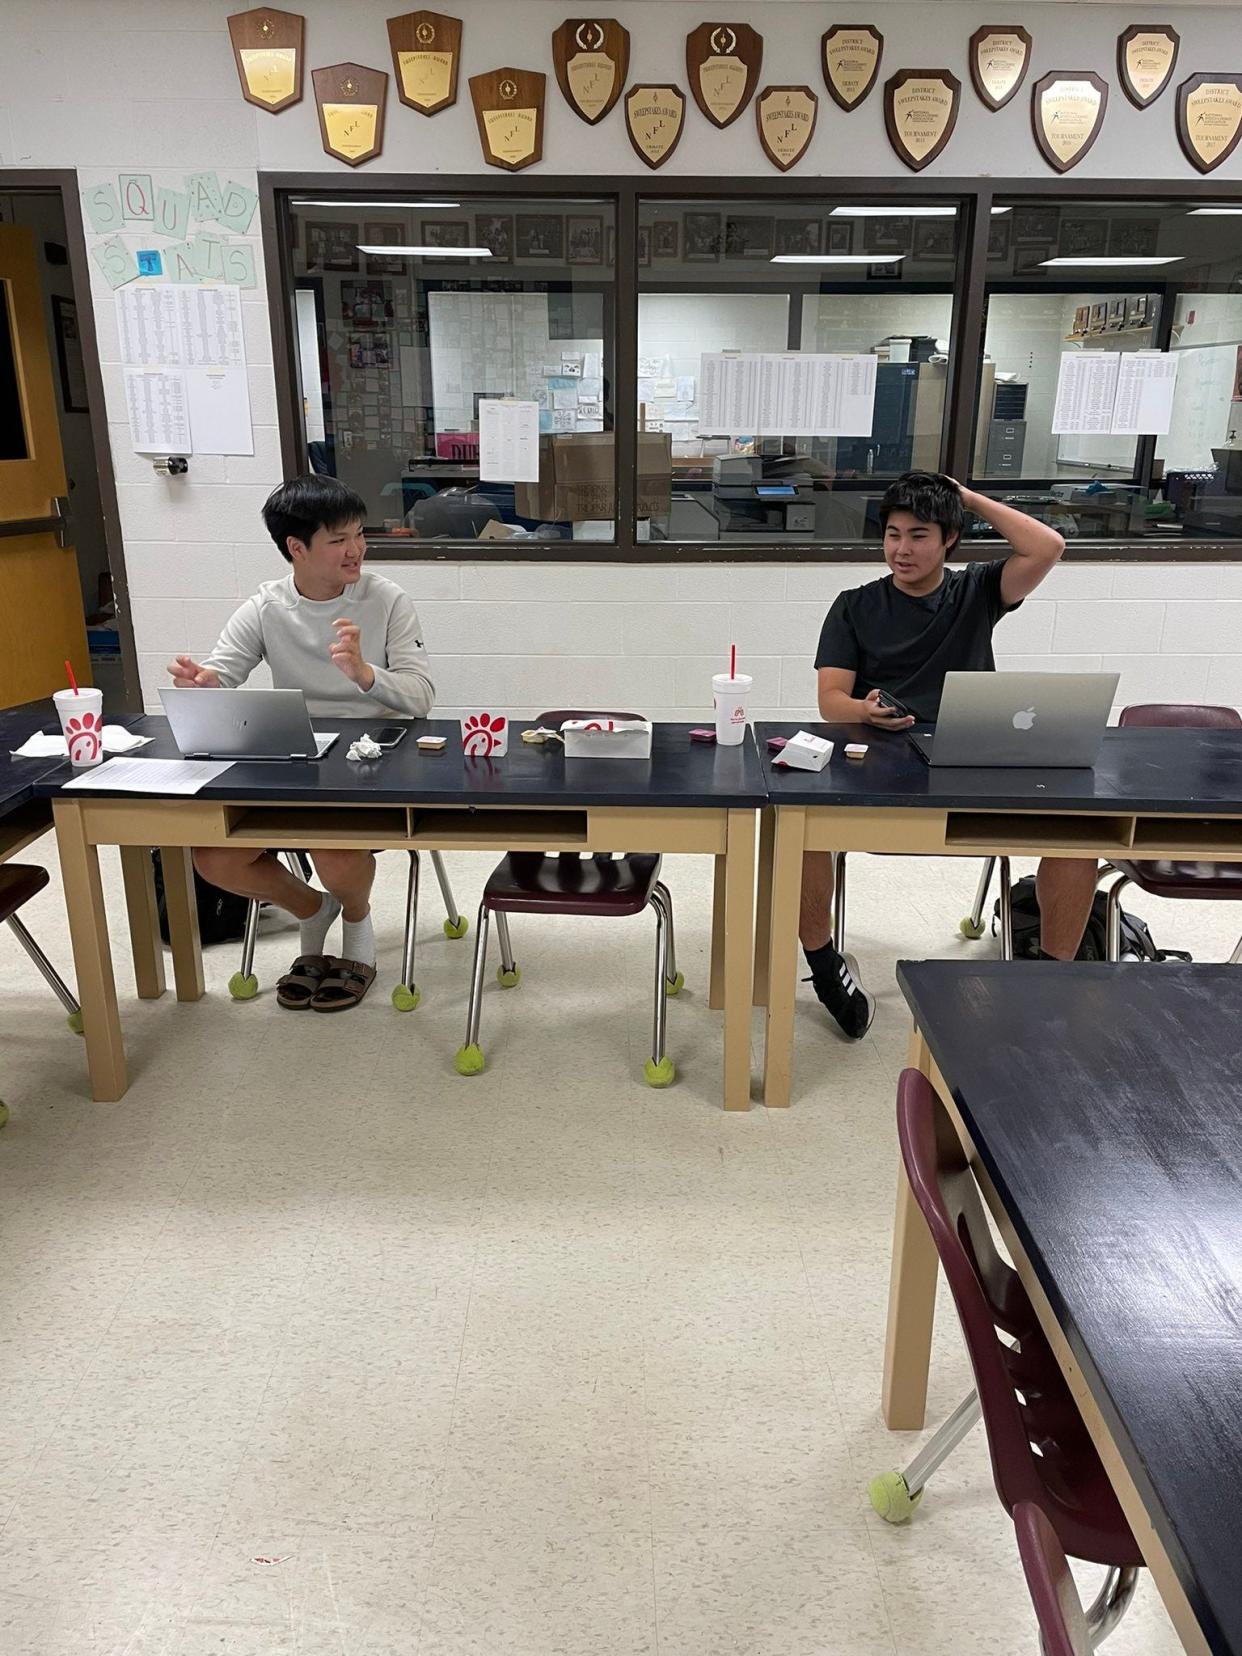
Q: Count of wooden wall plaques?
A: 14